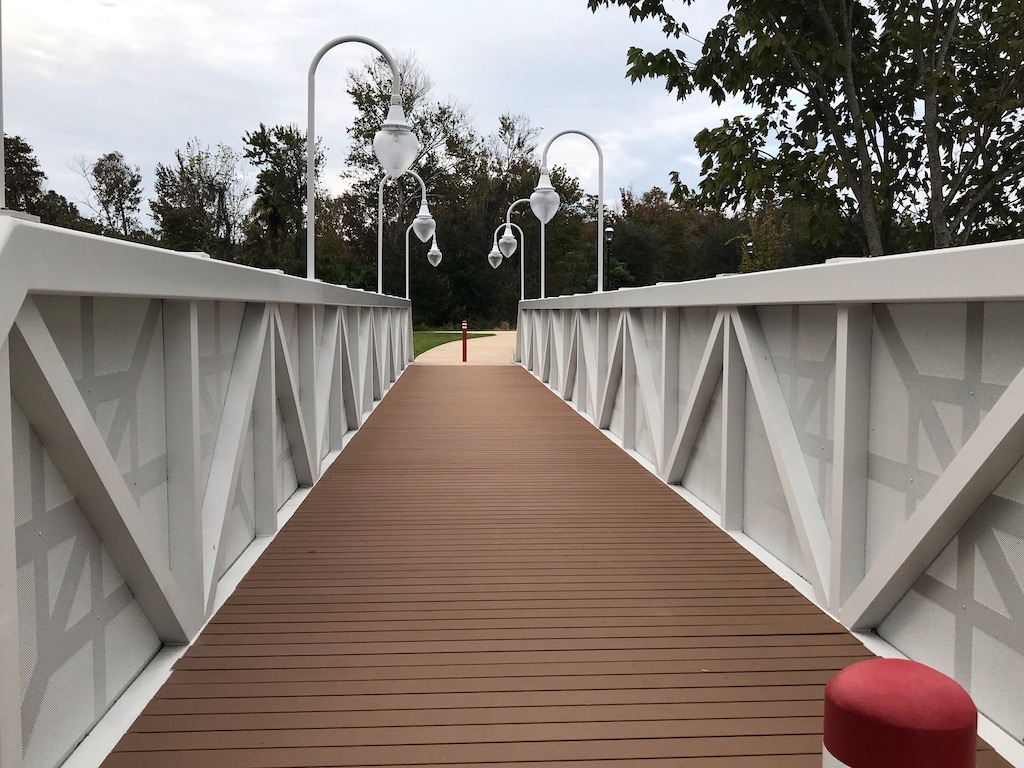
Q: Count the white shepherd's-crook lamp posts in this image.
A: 6